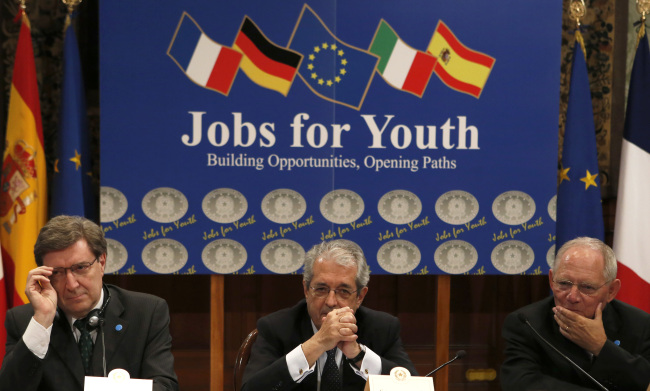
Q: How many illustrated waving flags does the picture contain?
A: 5